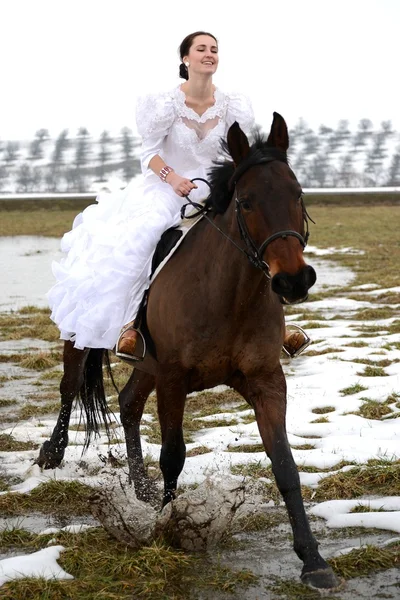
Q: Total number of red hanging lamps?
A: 0